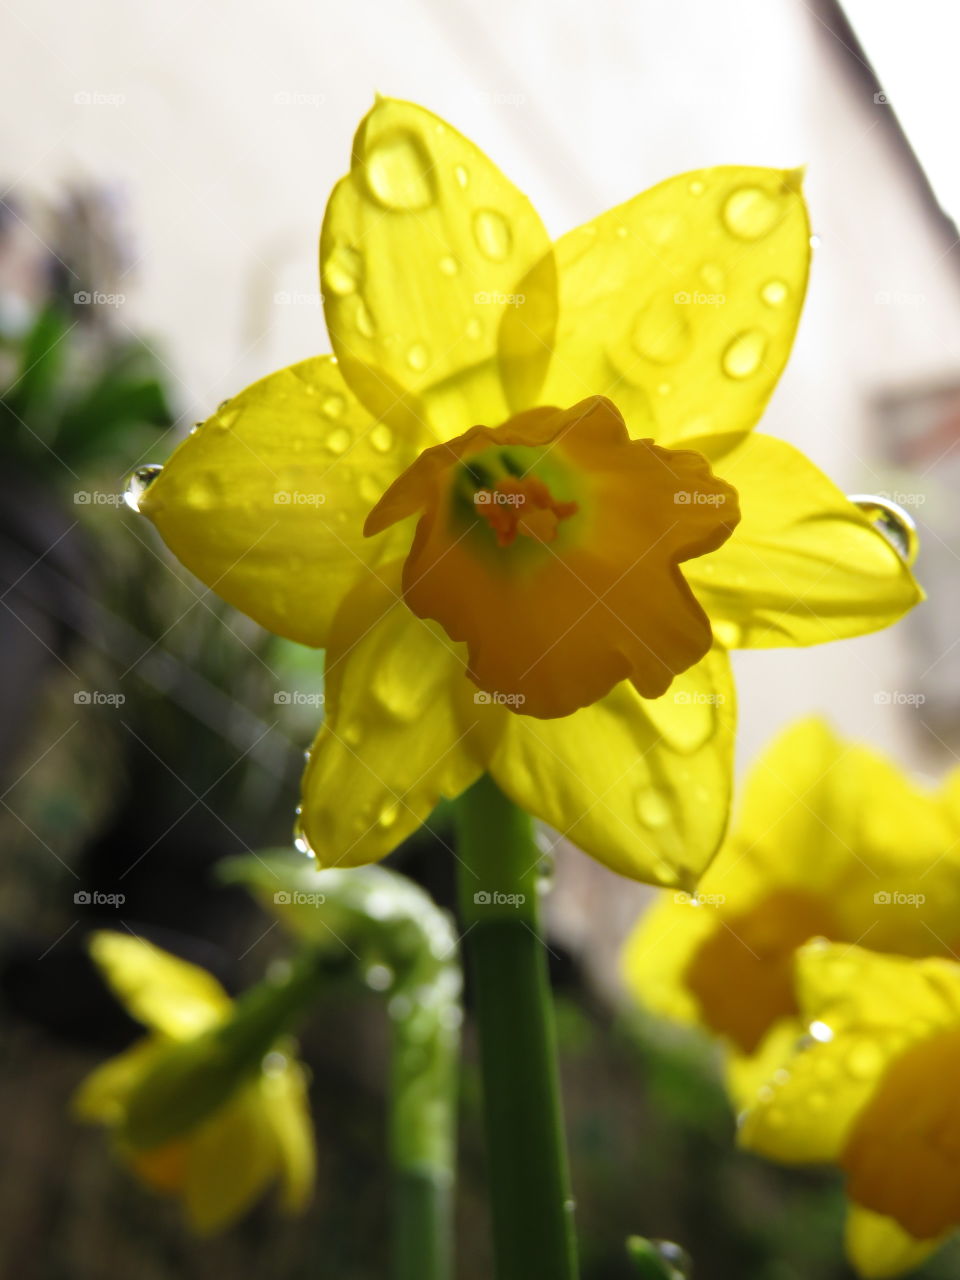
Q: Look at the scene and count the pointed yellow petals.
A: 6